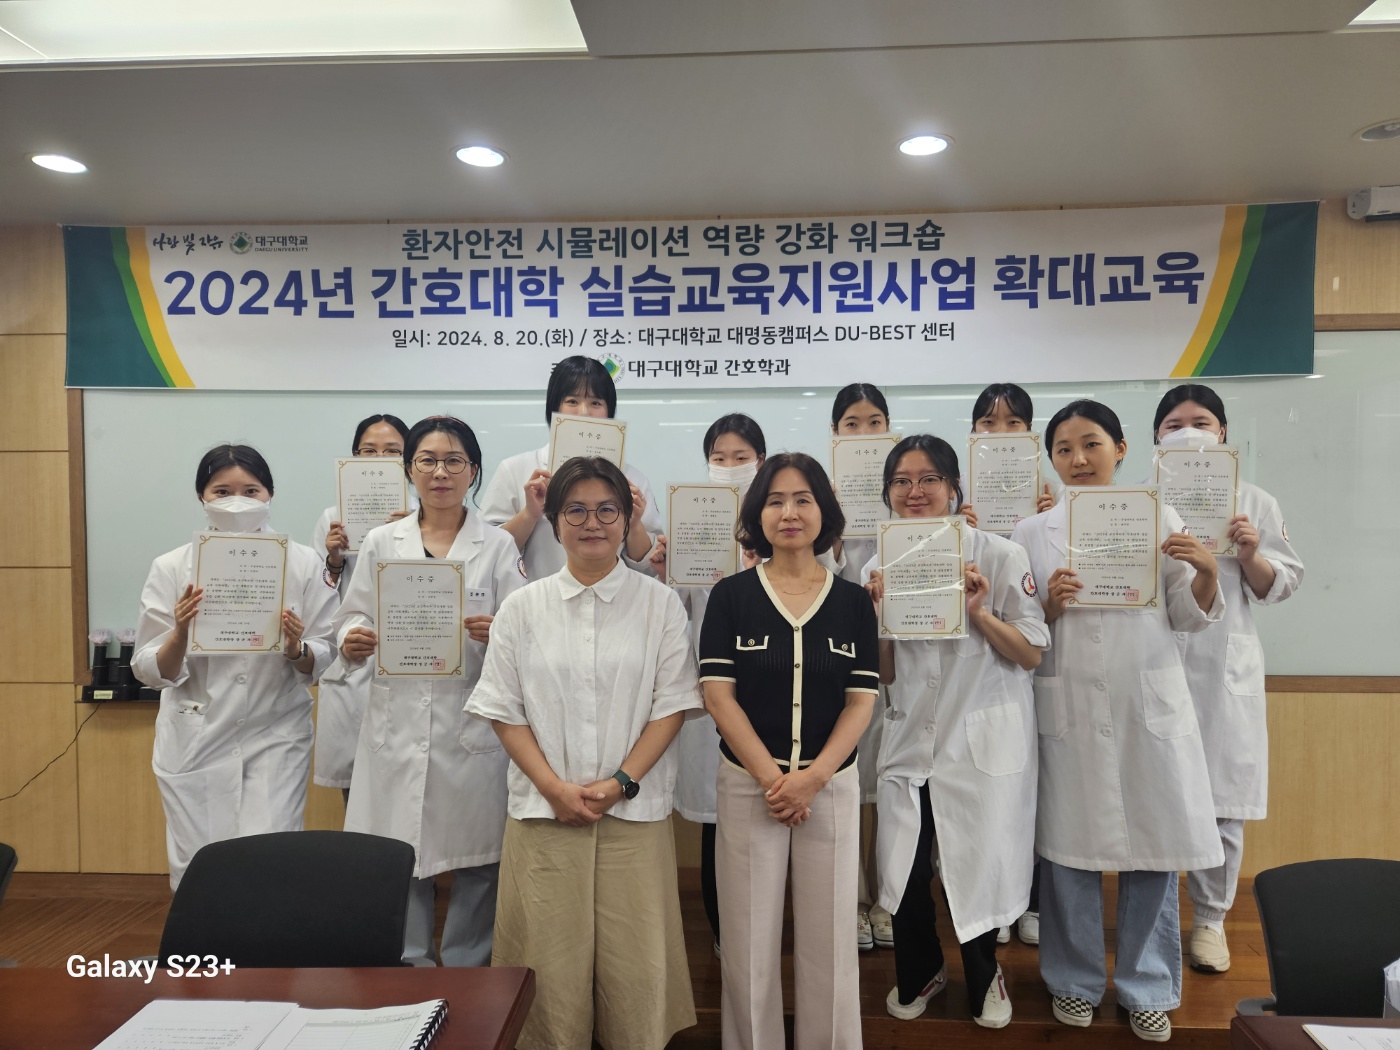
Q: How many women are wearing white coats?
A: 10